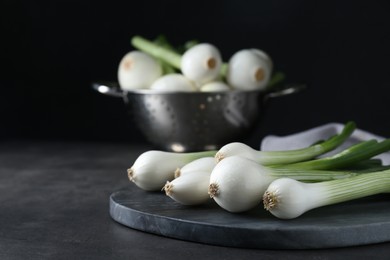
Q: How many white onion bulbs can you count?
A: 11